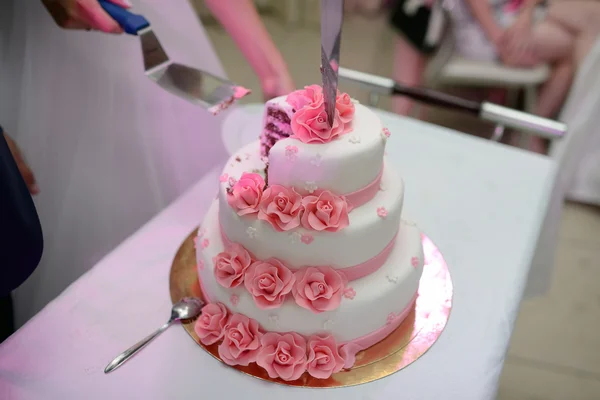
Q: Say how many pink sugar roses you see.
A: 13